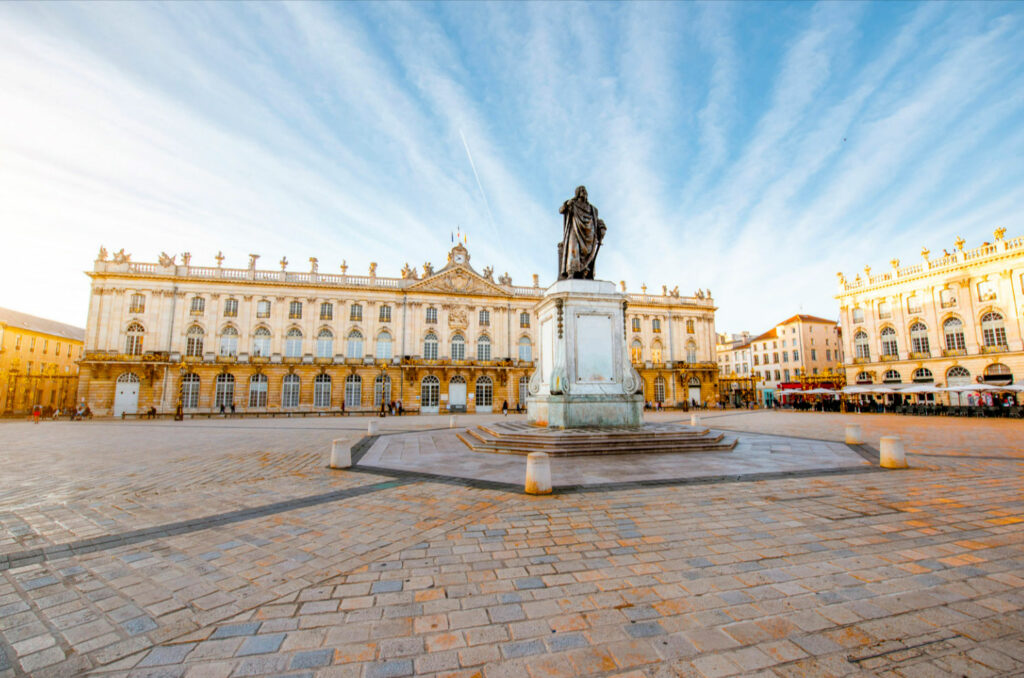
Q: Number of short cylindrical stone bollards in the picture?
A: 7